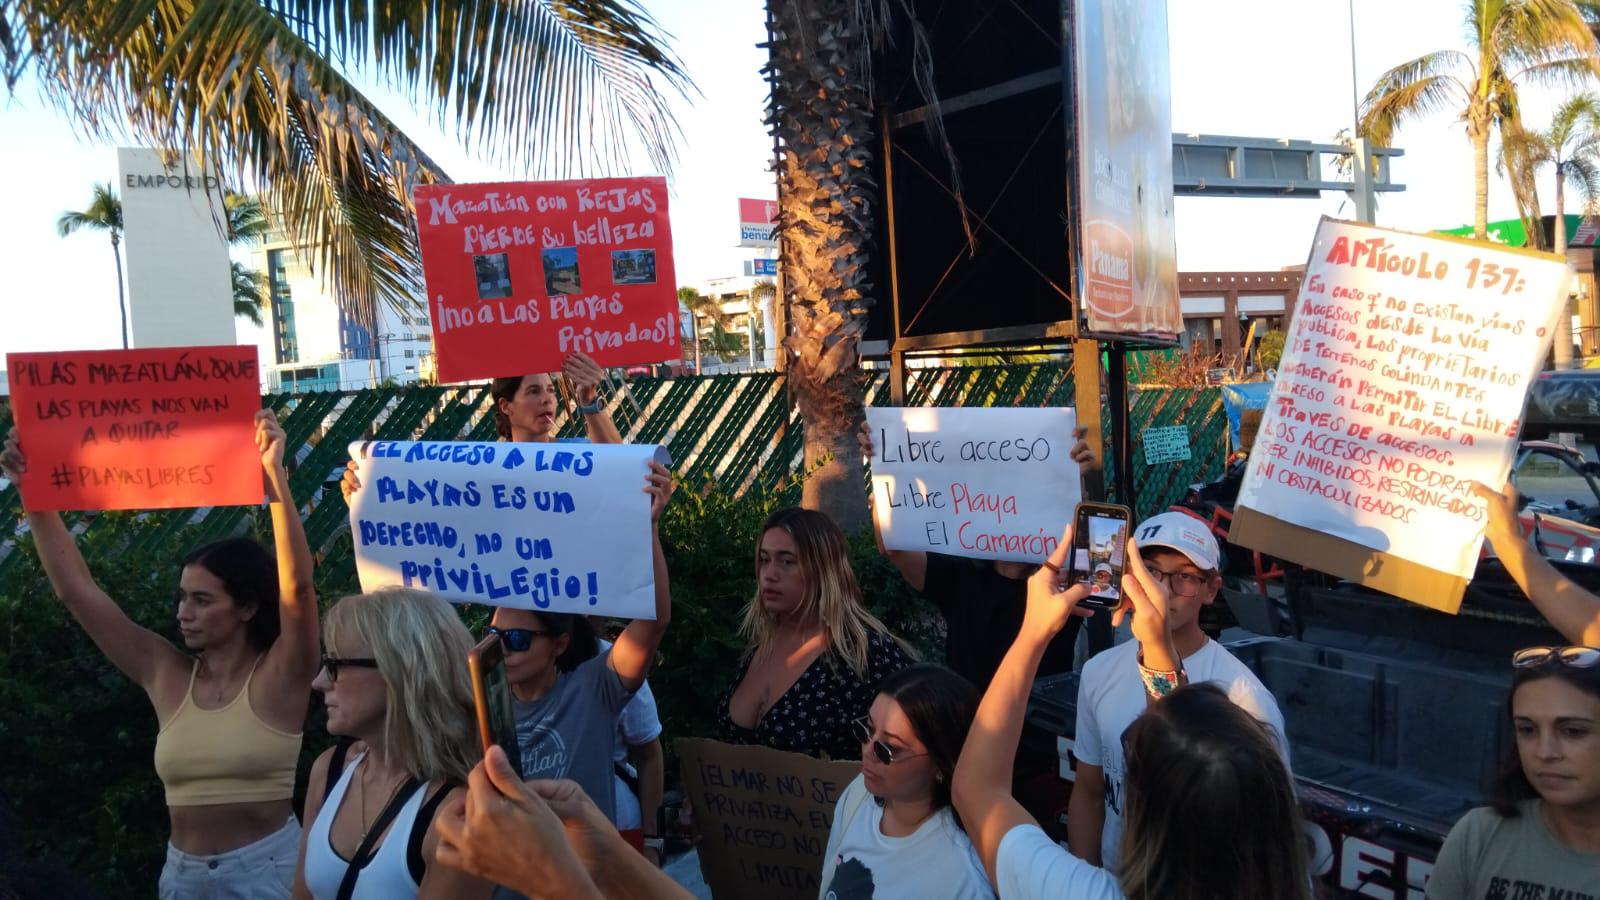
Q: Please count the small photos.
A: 3